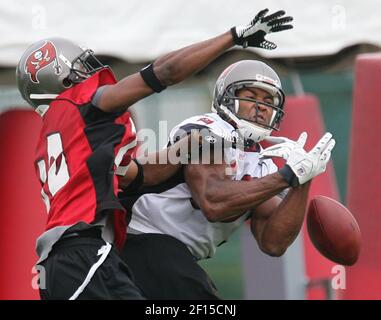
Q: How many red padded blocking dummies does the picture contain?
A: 3